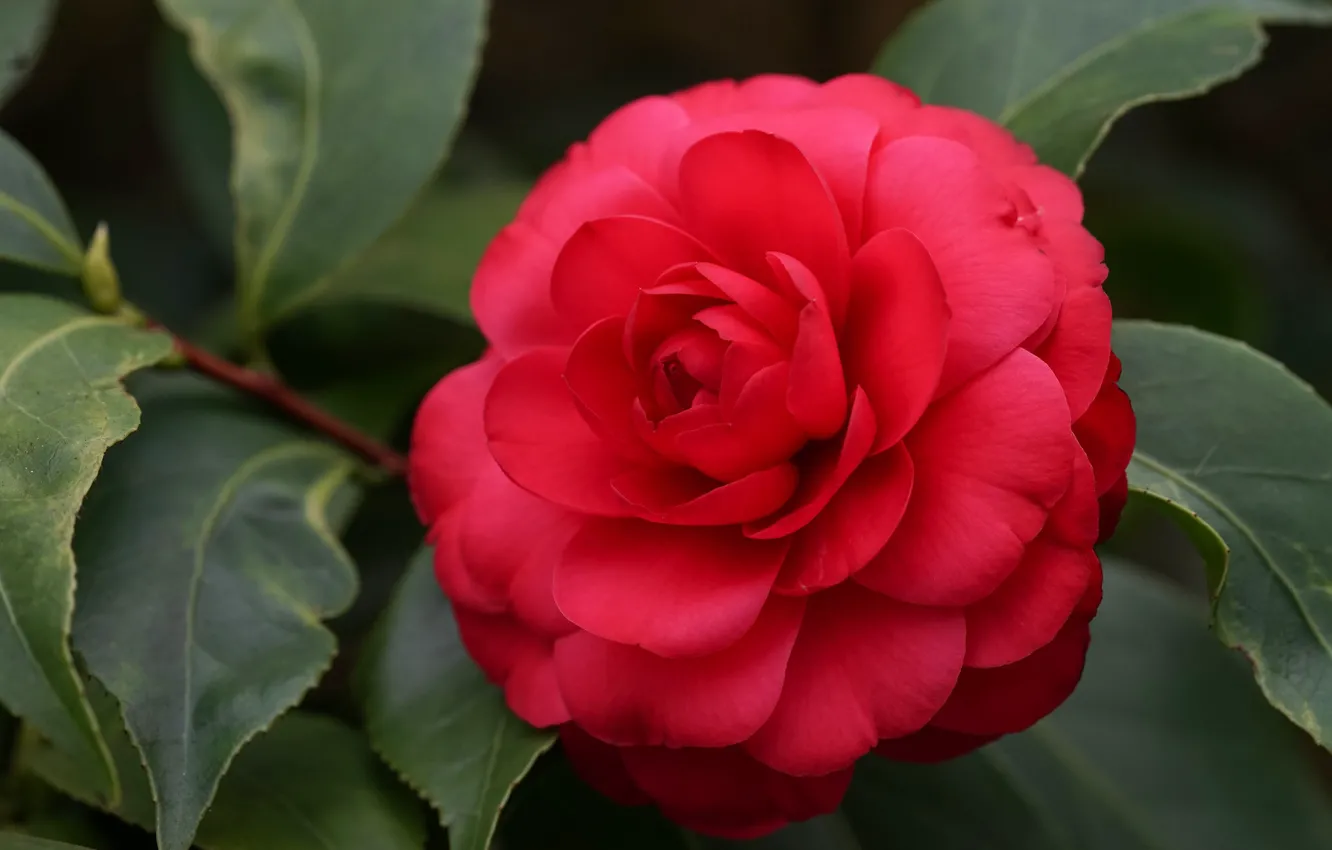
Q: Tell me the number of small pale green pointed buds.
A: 1